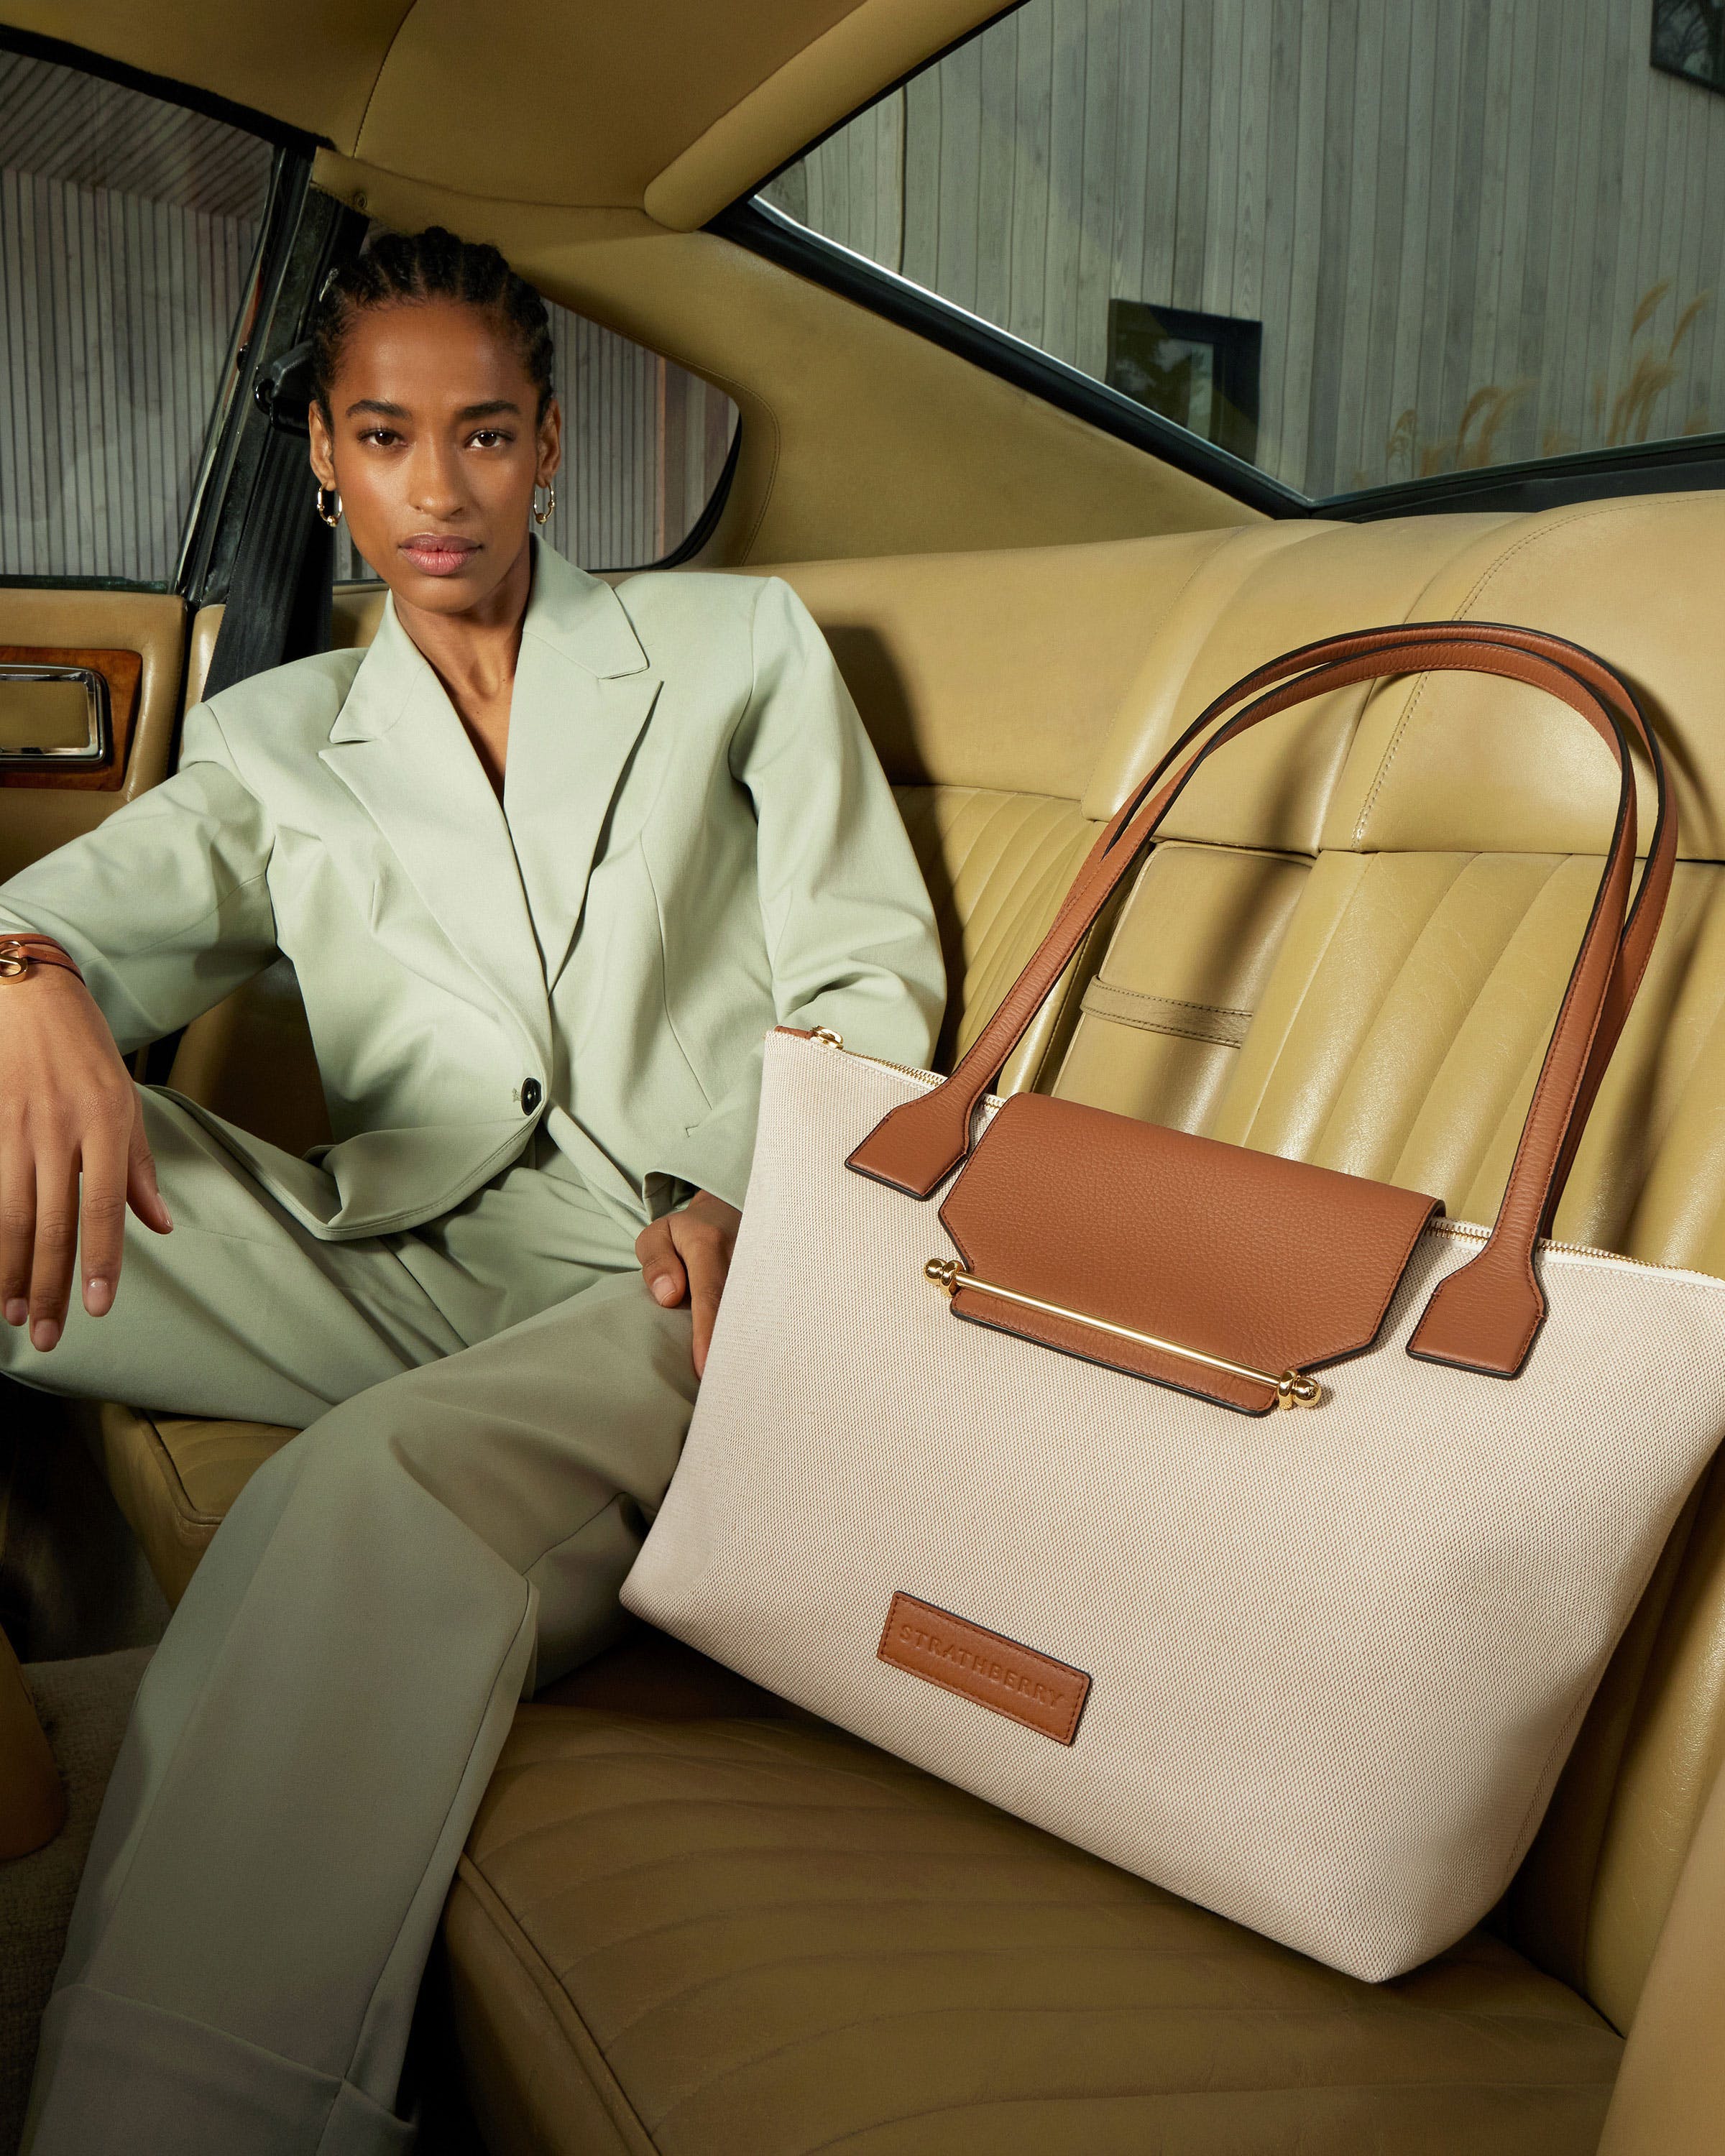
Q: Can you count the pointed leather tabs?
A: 2